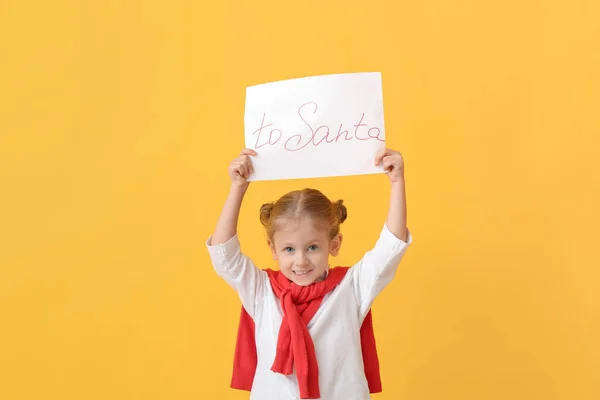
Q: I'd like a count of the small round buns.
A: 2